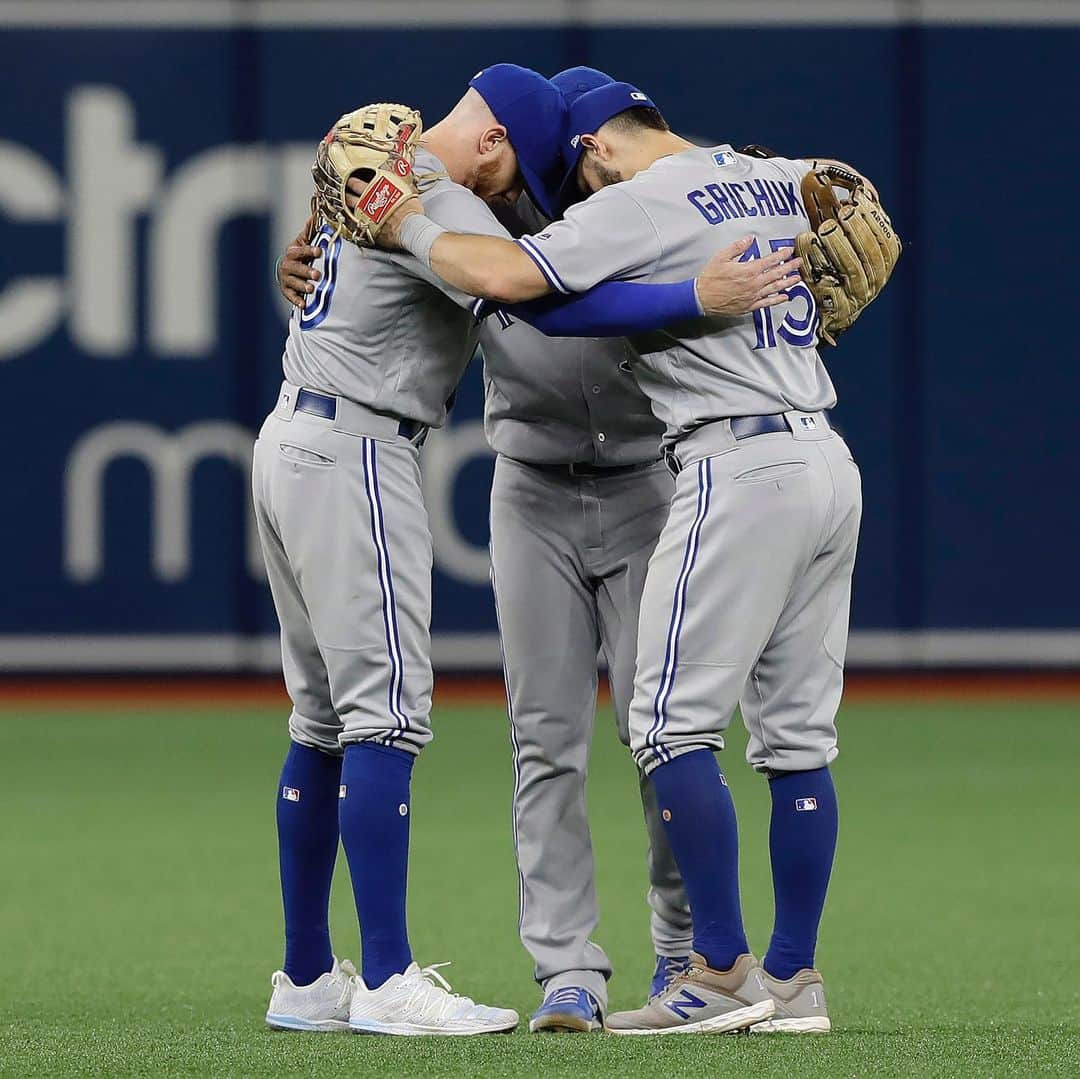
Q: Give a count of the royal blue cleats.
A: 2